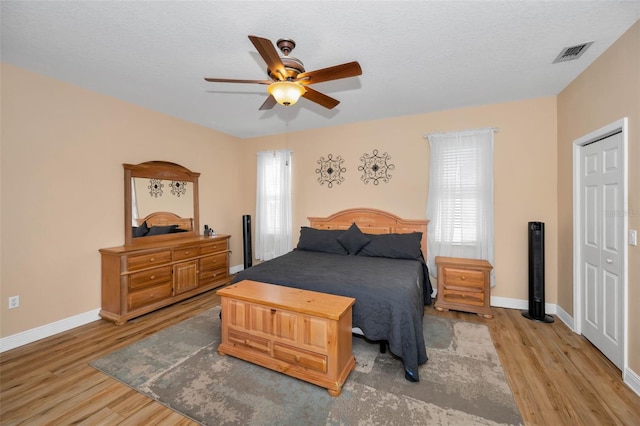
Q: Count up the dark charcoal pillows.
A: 3